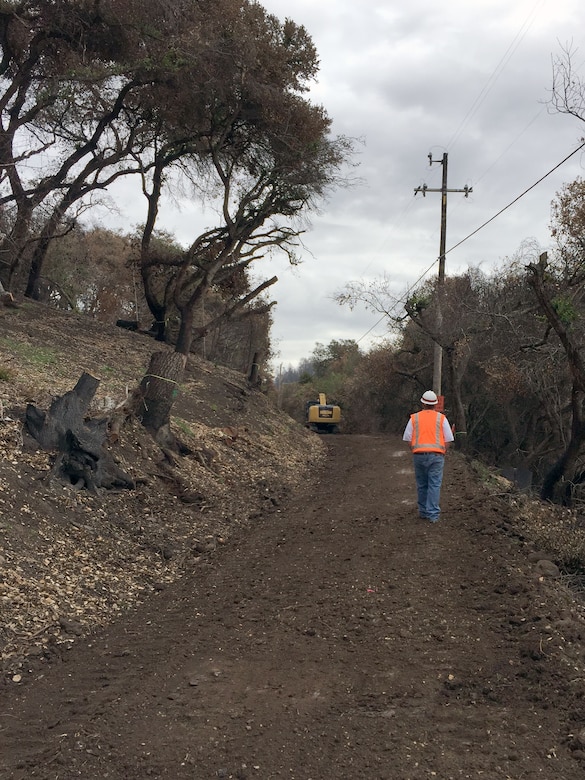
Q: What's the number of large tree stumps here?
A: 2